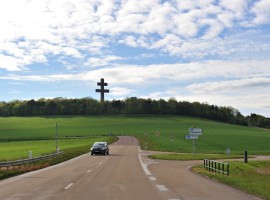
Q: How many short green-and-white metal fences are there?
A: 1